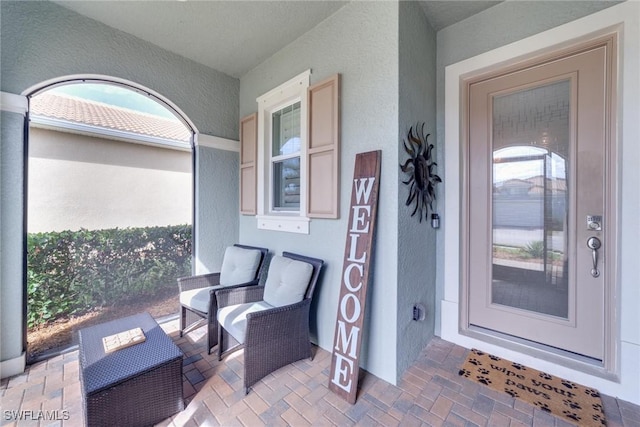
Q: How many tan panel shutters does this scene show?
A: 2